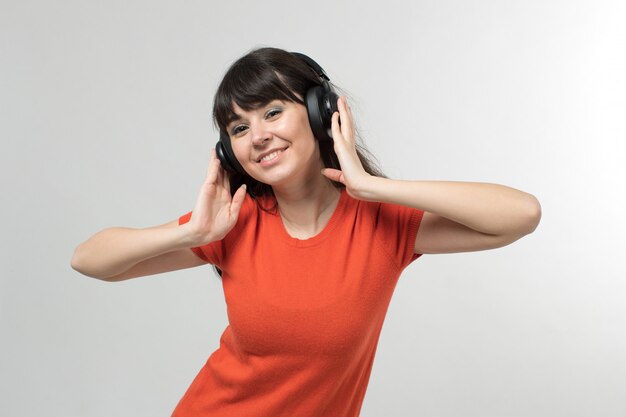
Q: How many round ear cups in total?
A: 2